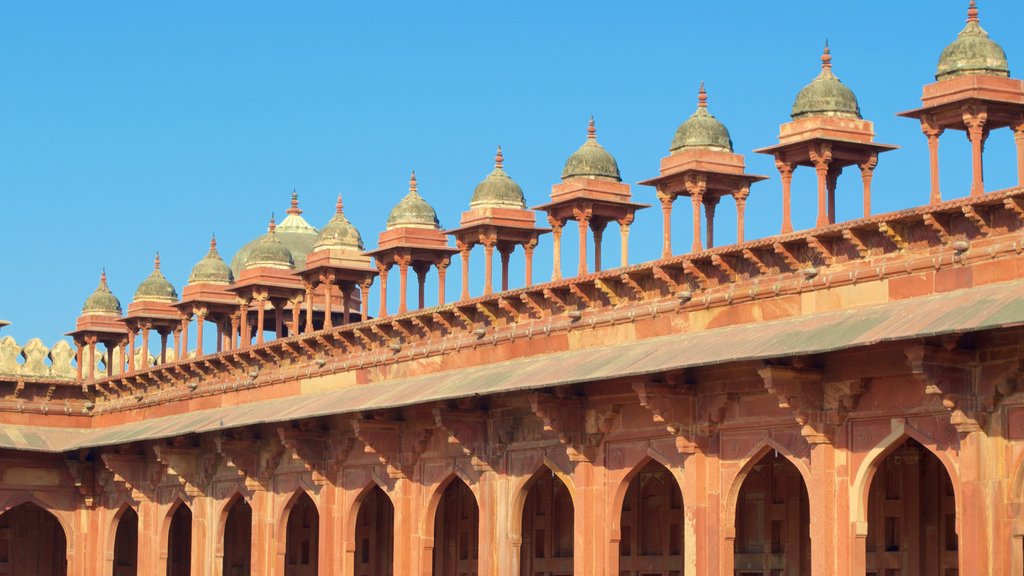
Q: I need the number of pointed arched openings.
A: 11